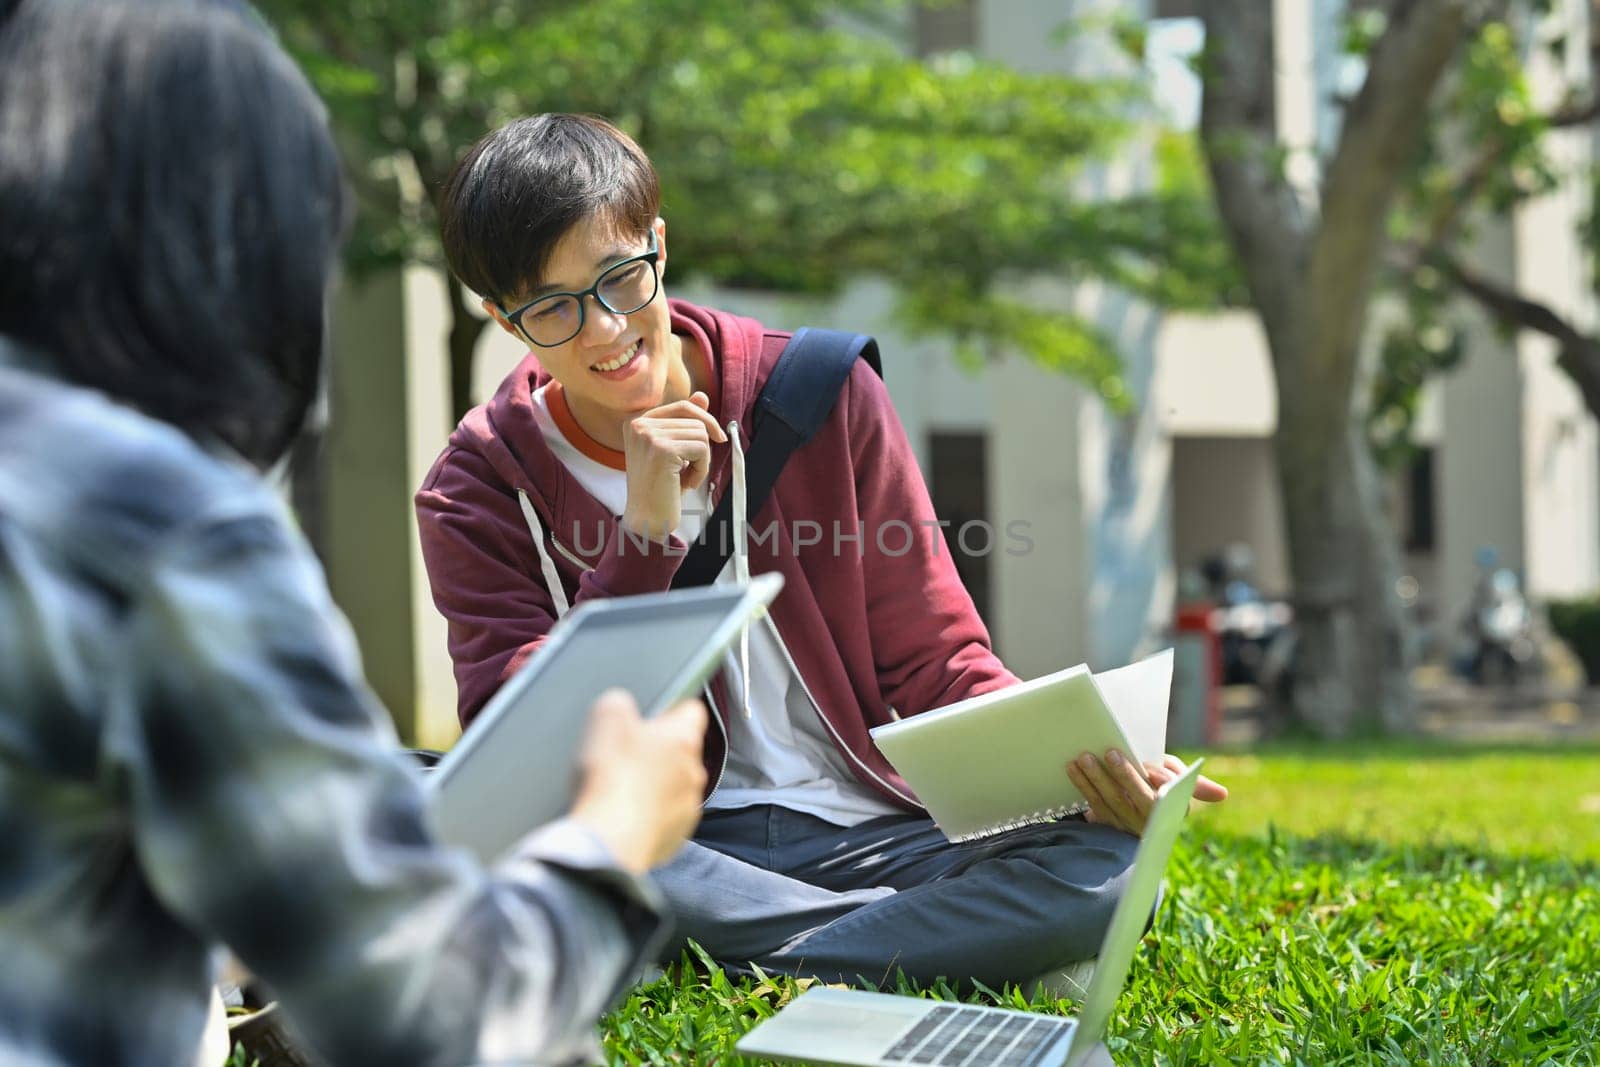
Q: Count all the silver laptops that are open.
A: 1